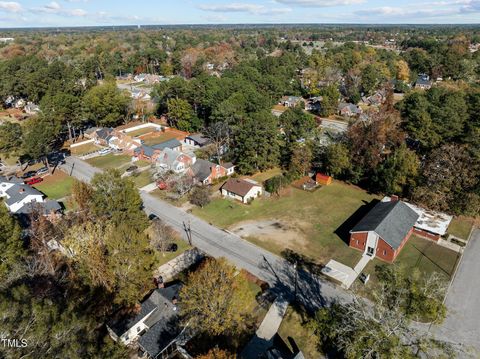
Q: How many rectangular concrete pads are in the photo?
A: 1